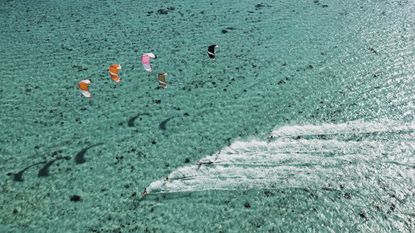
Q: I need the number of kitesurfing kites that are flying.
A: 5